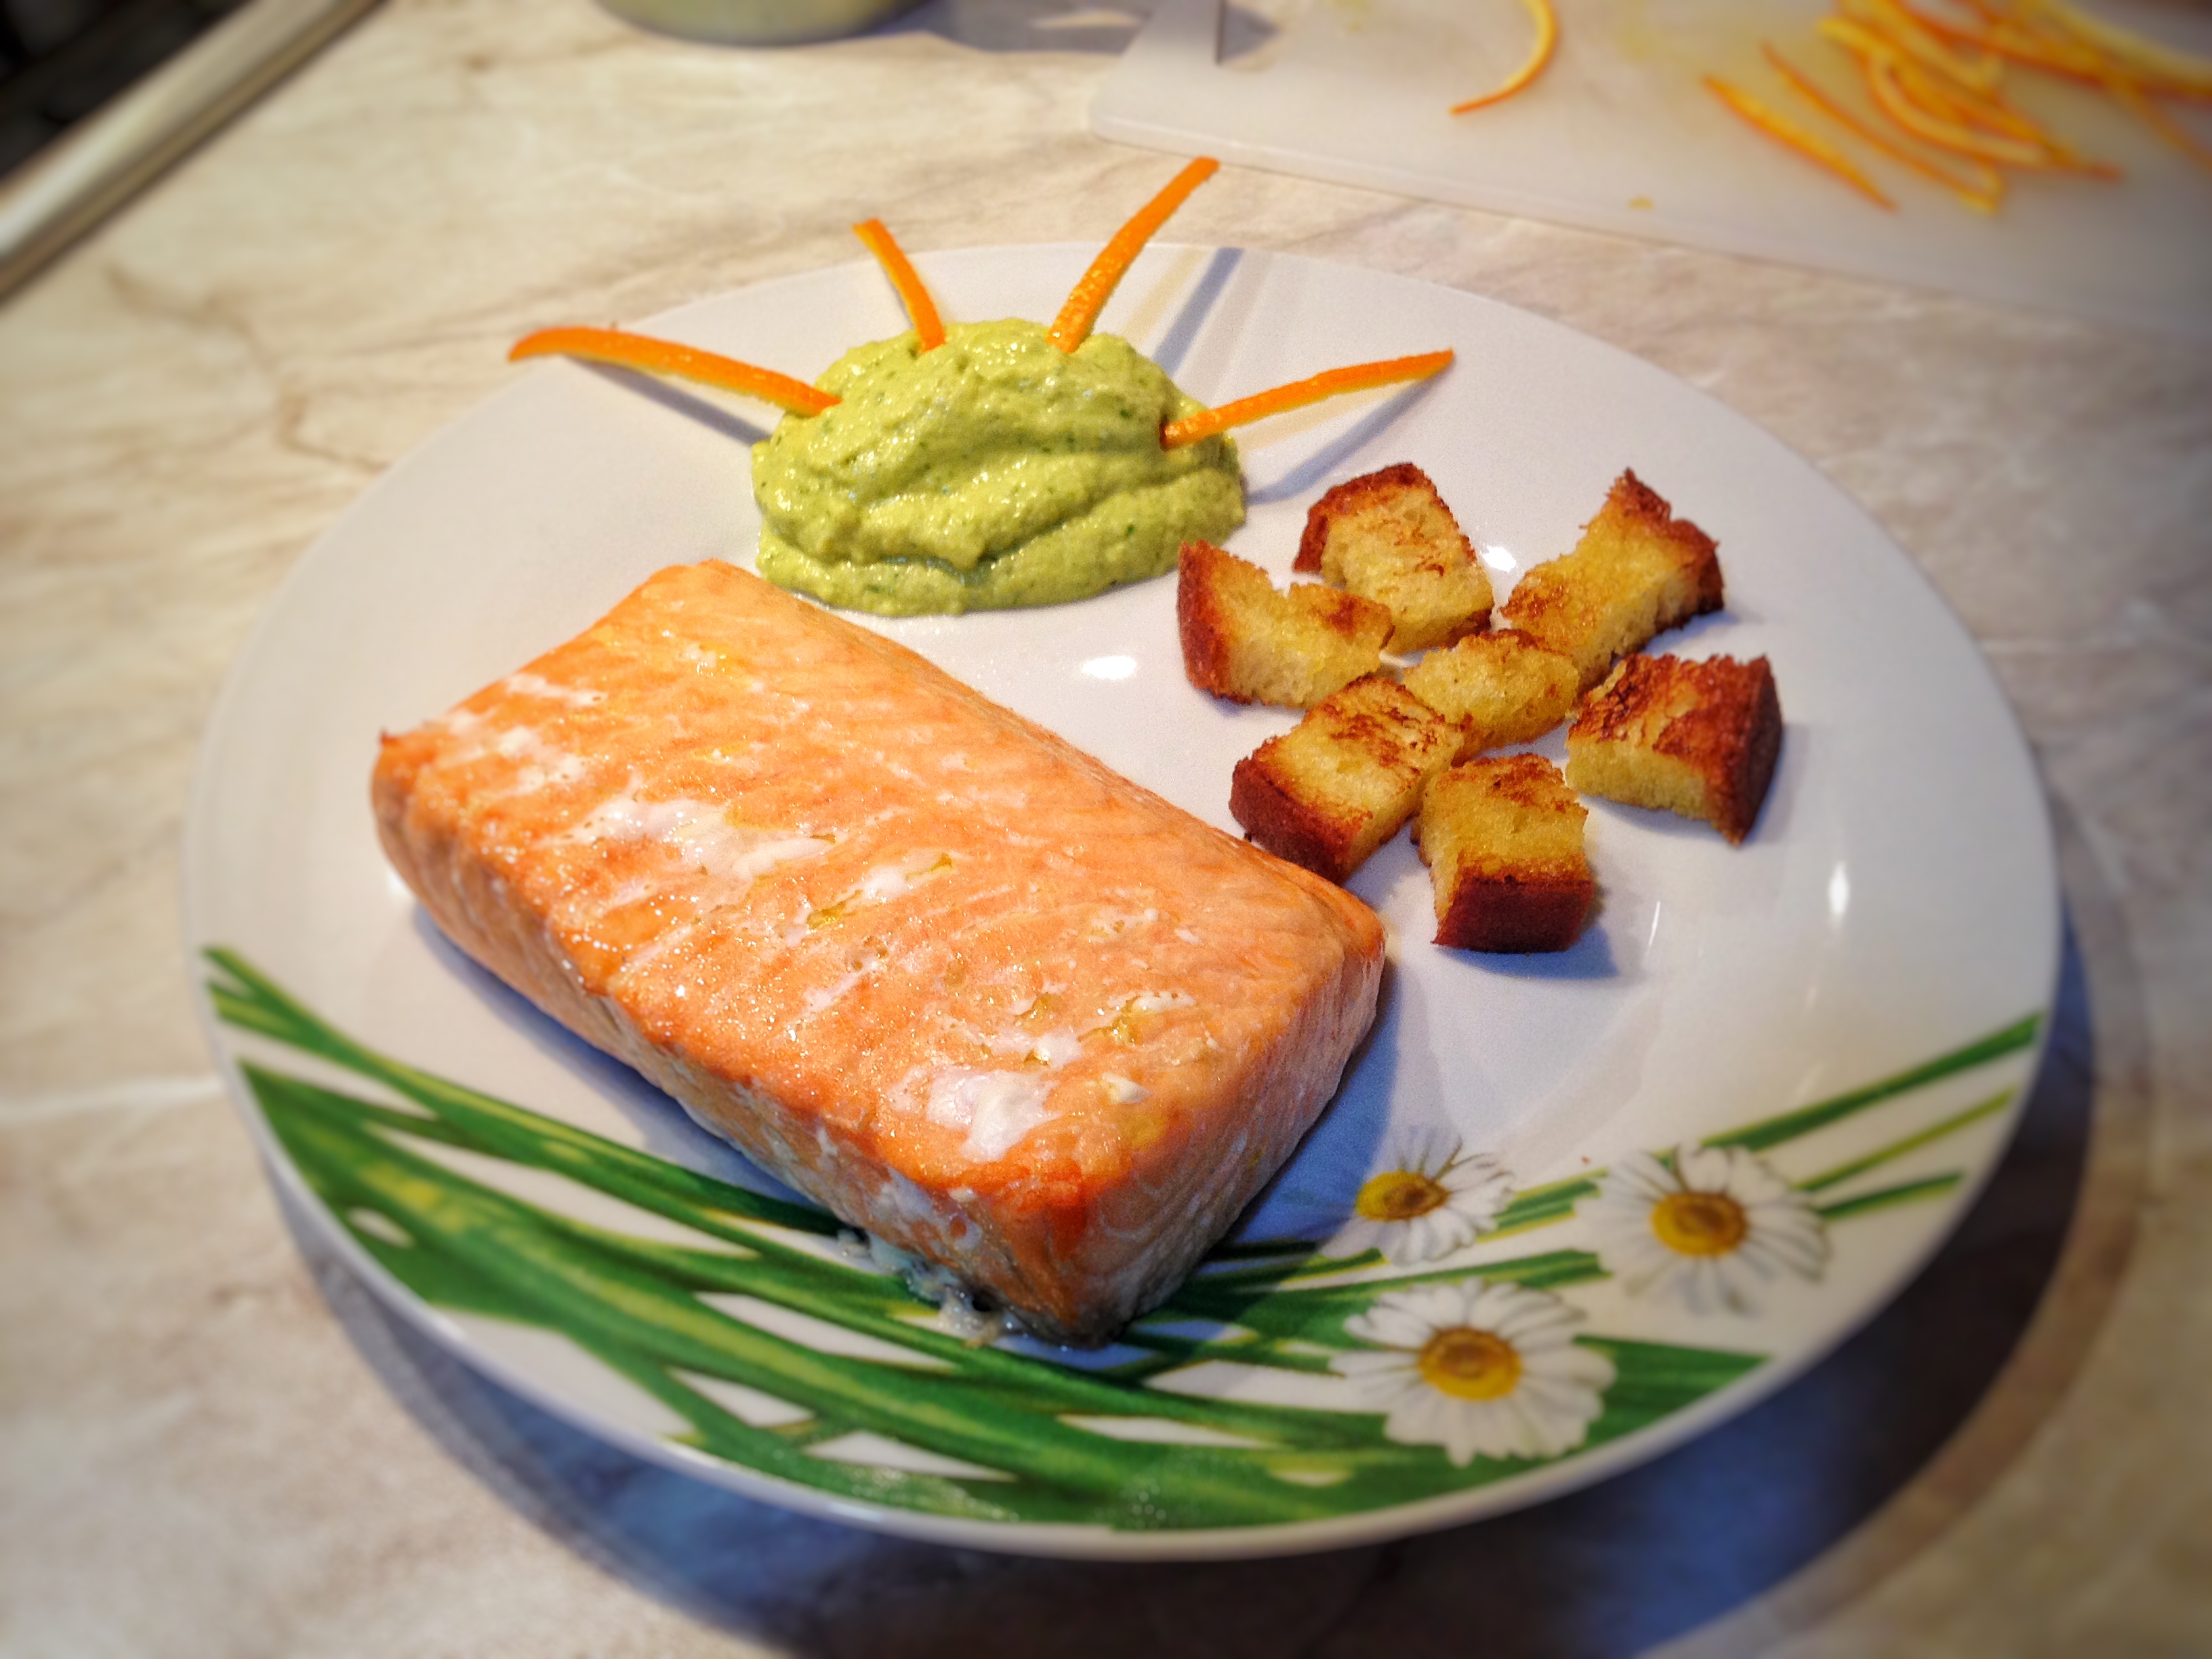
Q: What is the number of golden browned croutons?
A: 7